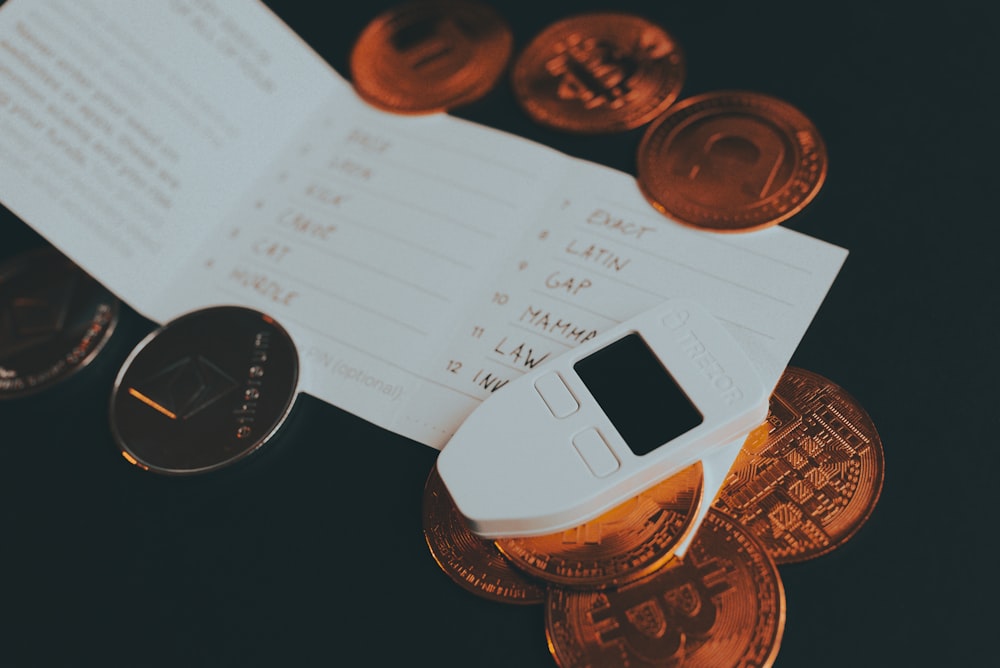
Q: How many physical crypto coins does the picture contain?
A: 9